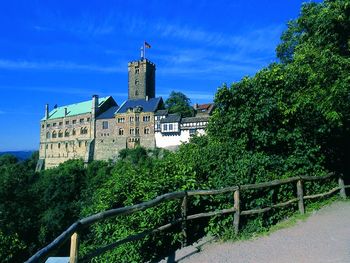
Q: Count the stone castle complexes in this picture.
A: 1